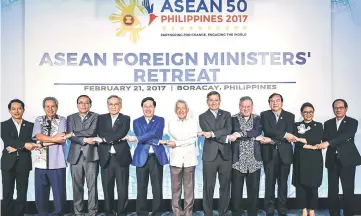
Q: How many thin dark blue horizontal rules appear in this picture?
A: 1